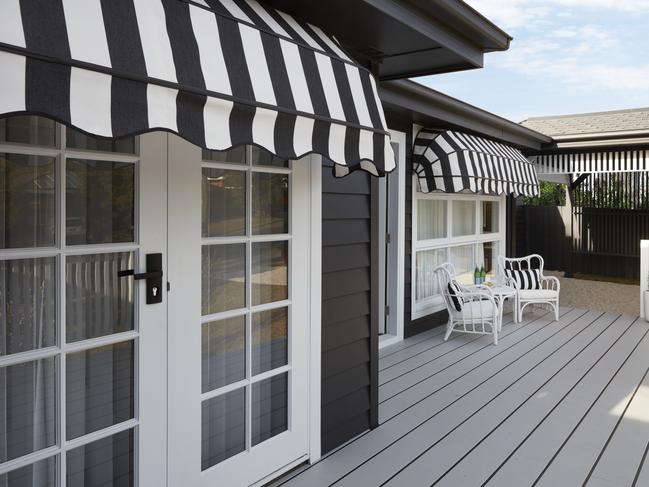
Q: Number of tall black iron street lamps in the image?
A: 0